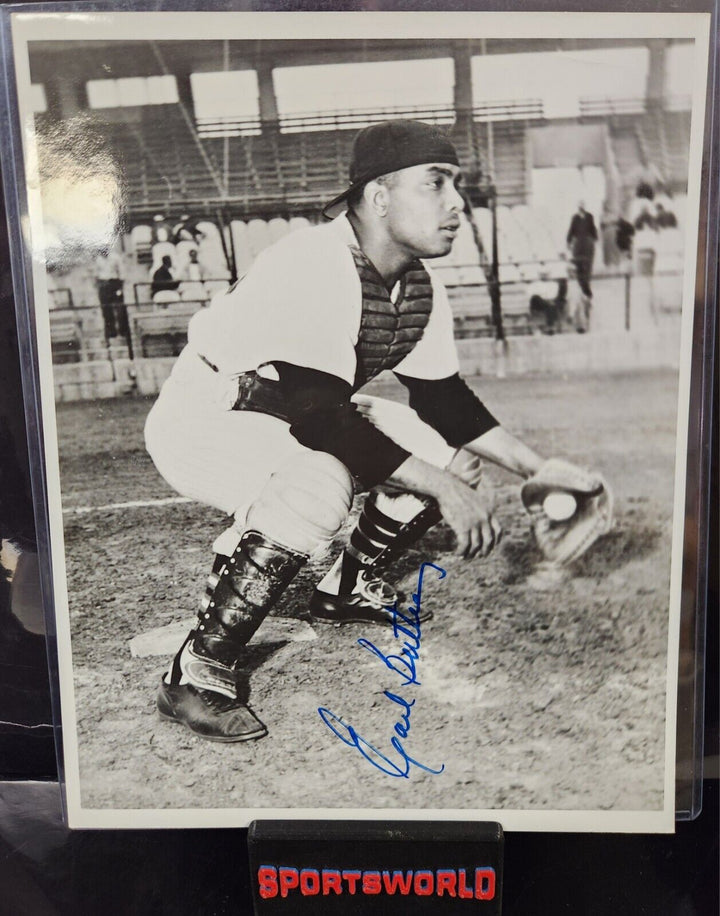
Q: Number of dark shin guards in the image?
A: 2